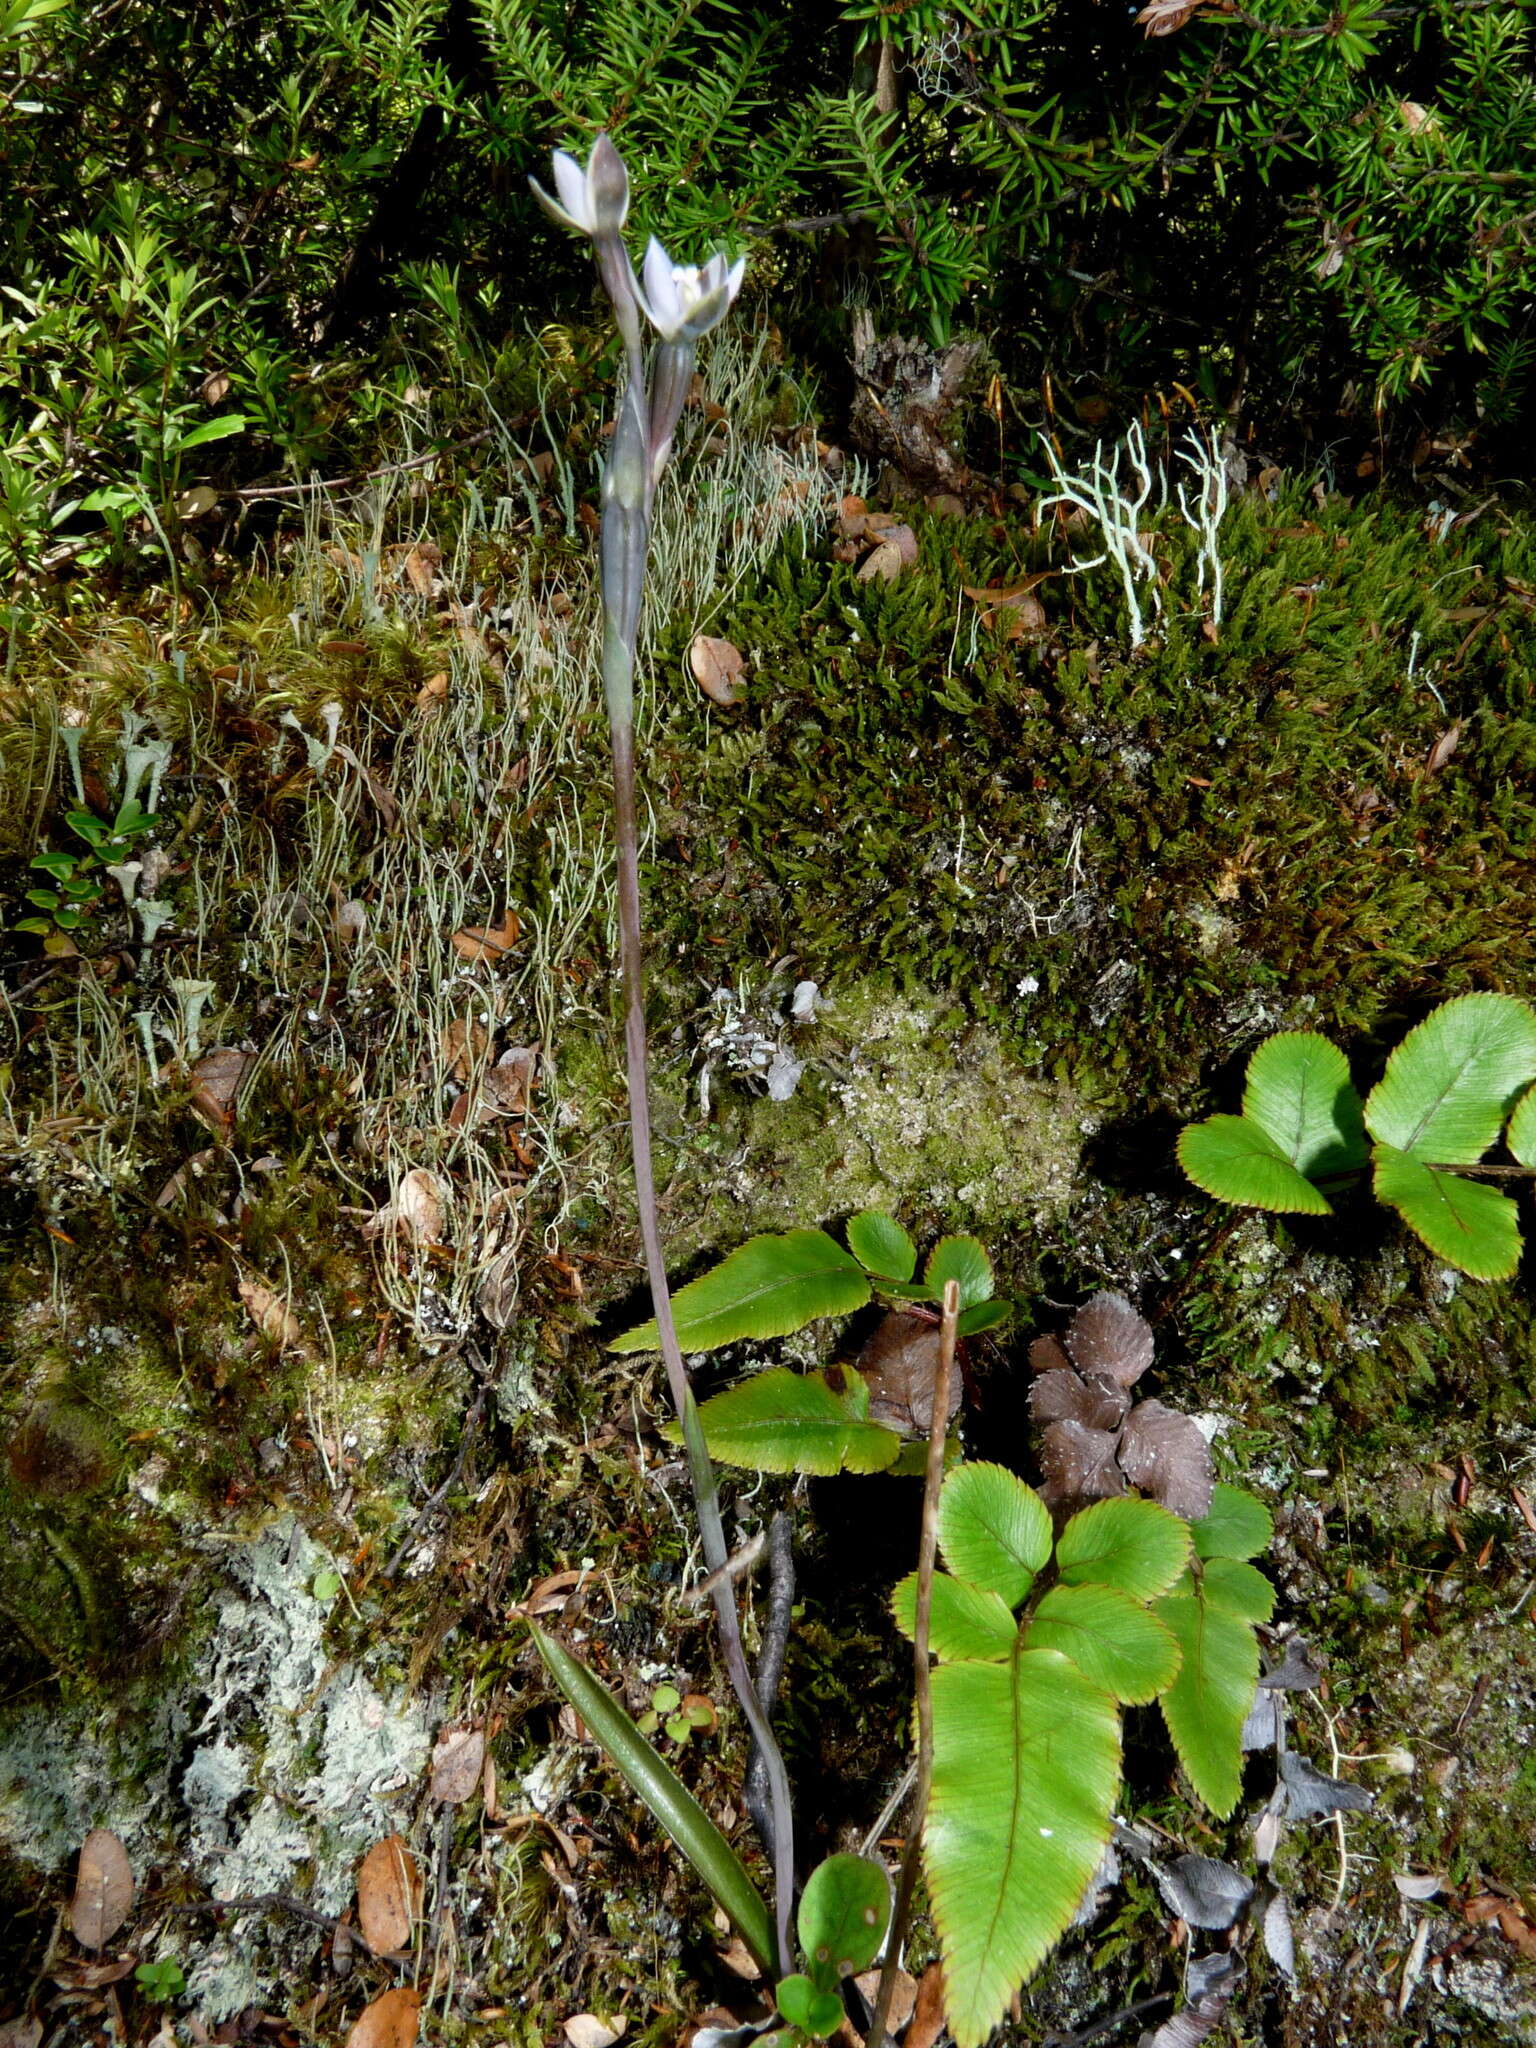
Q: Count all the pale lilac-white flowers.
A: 2